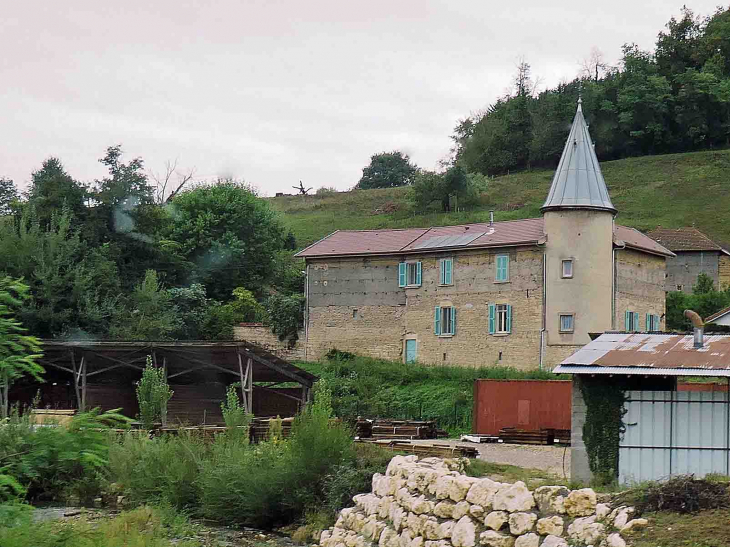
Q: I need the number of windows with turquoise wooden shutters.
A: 7